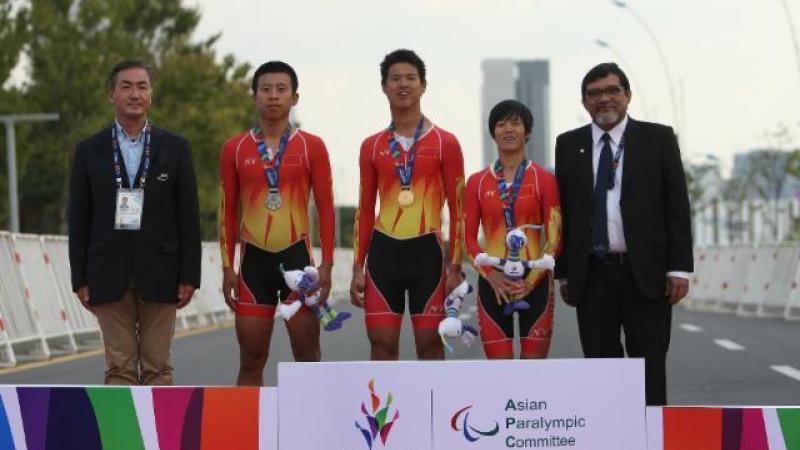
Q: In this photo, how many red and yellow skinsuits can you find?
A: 3